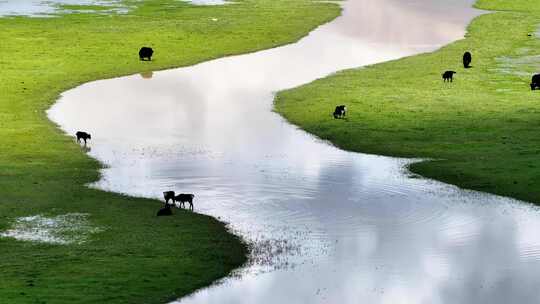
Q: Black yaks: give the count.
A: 9